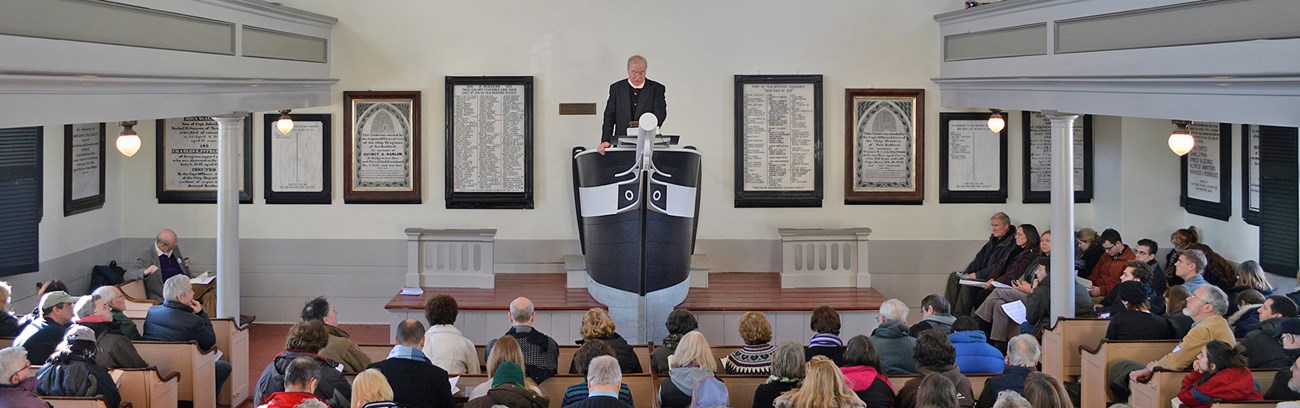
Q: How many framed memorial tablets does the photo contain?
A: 11